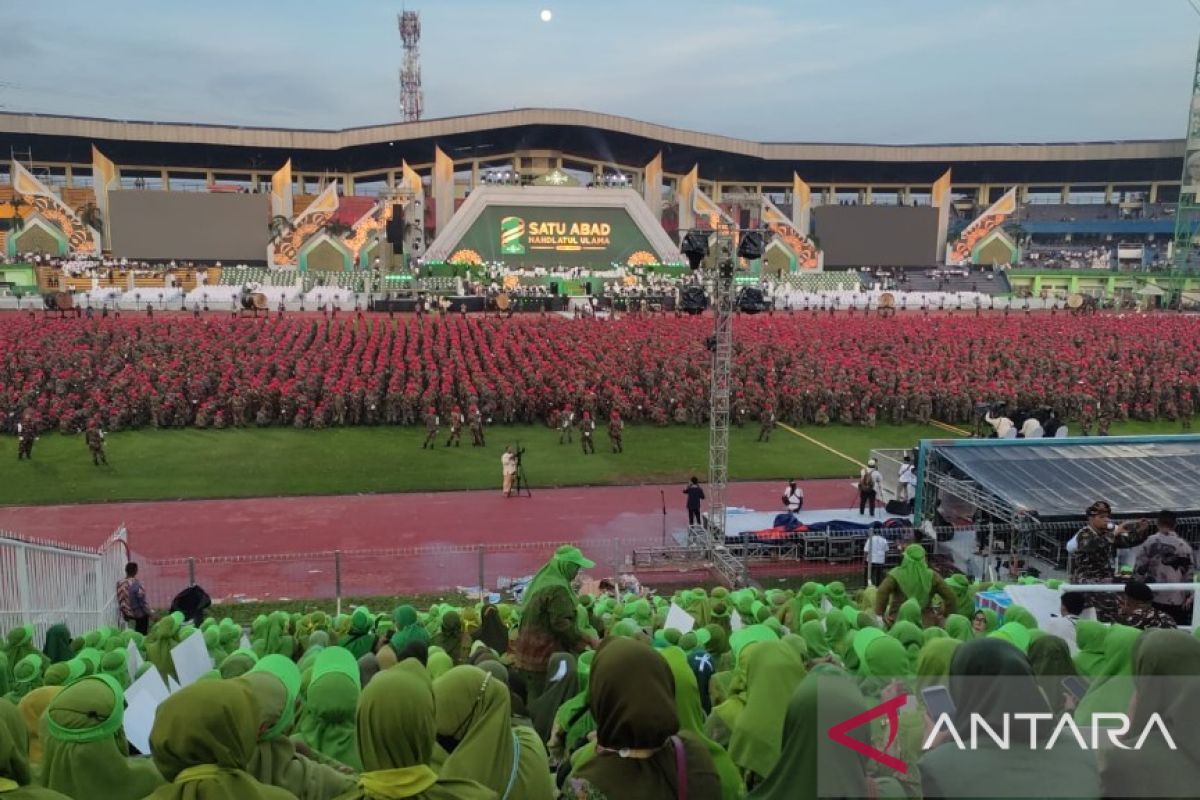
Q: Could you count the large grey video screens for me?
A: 2